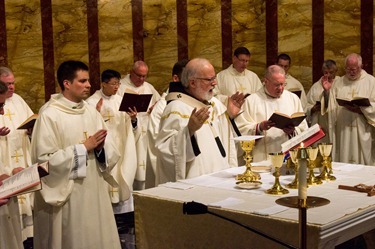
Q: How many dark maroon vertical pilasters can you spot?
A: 9